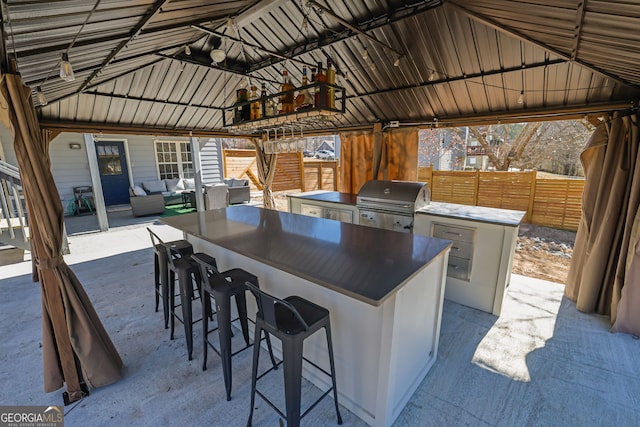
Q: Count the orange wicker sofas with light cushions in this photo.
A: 0